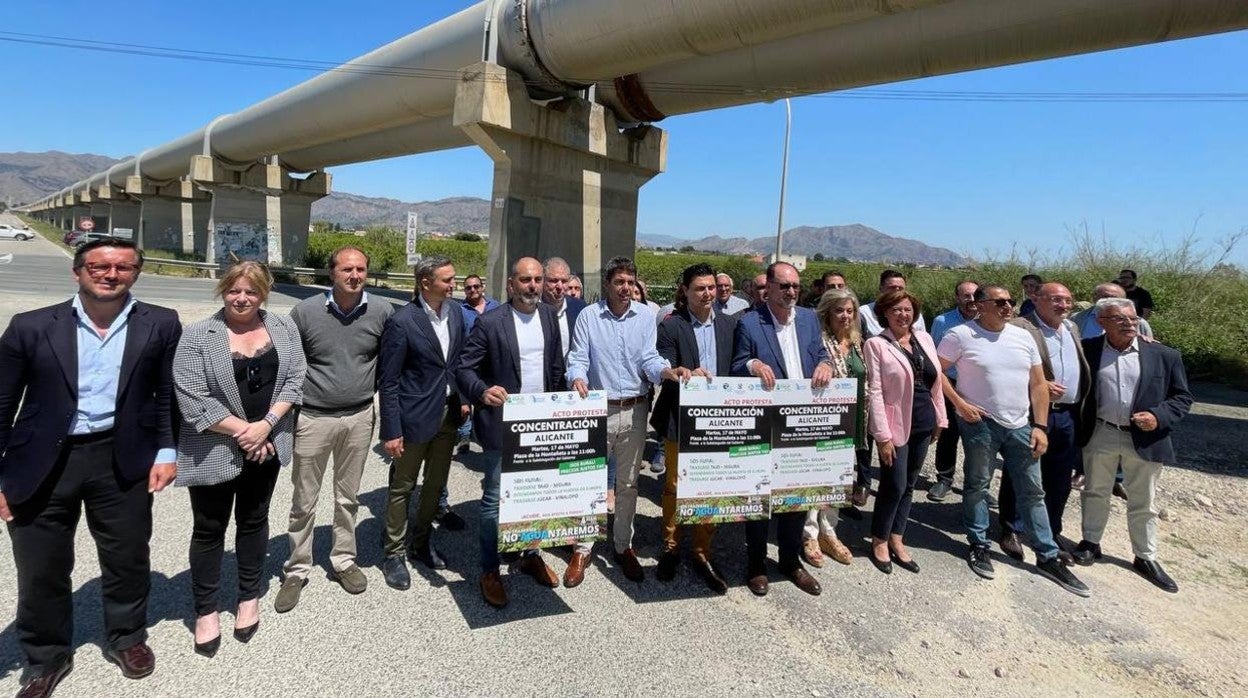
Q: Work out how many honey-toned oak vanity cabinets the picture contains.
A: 0